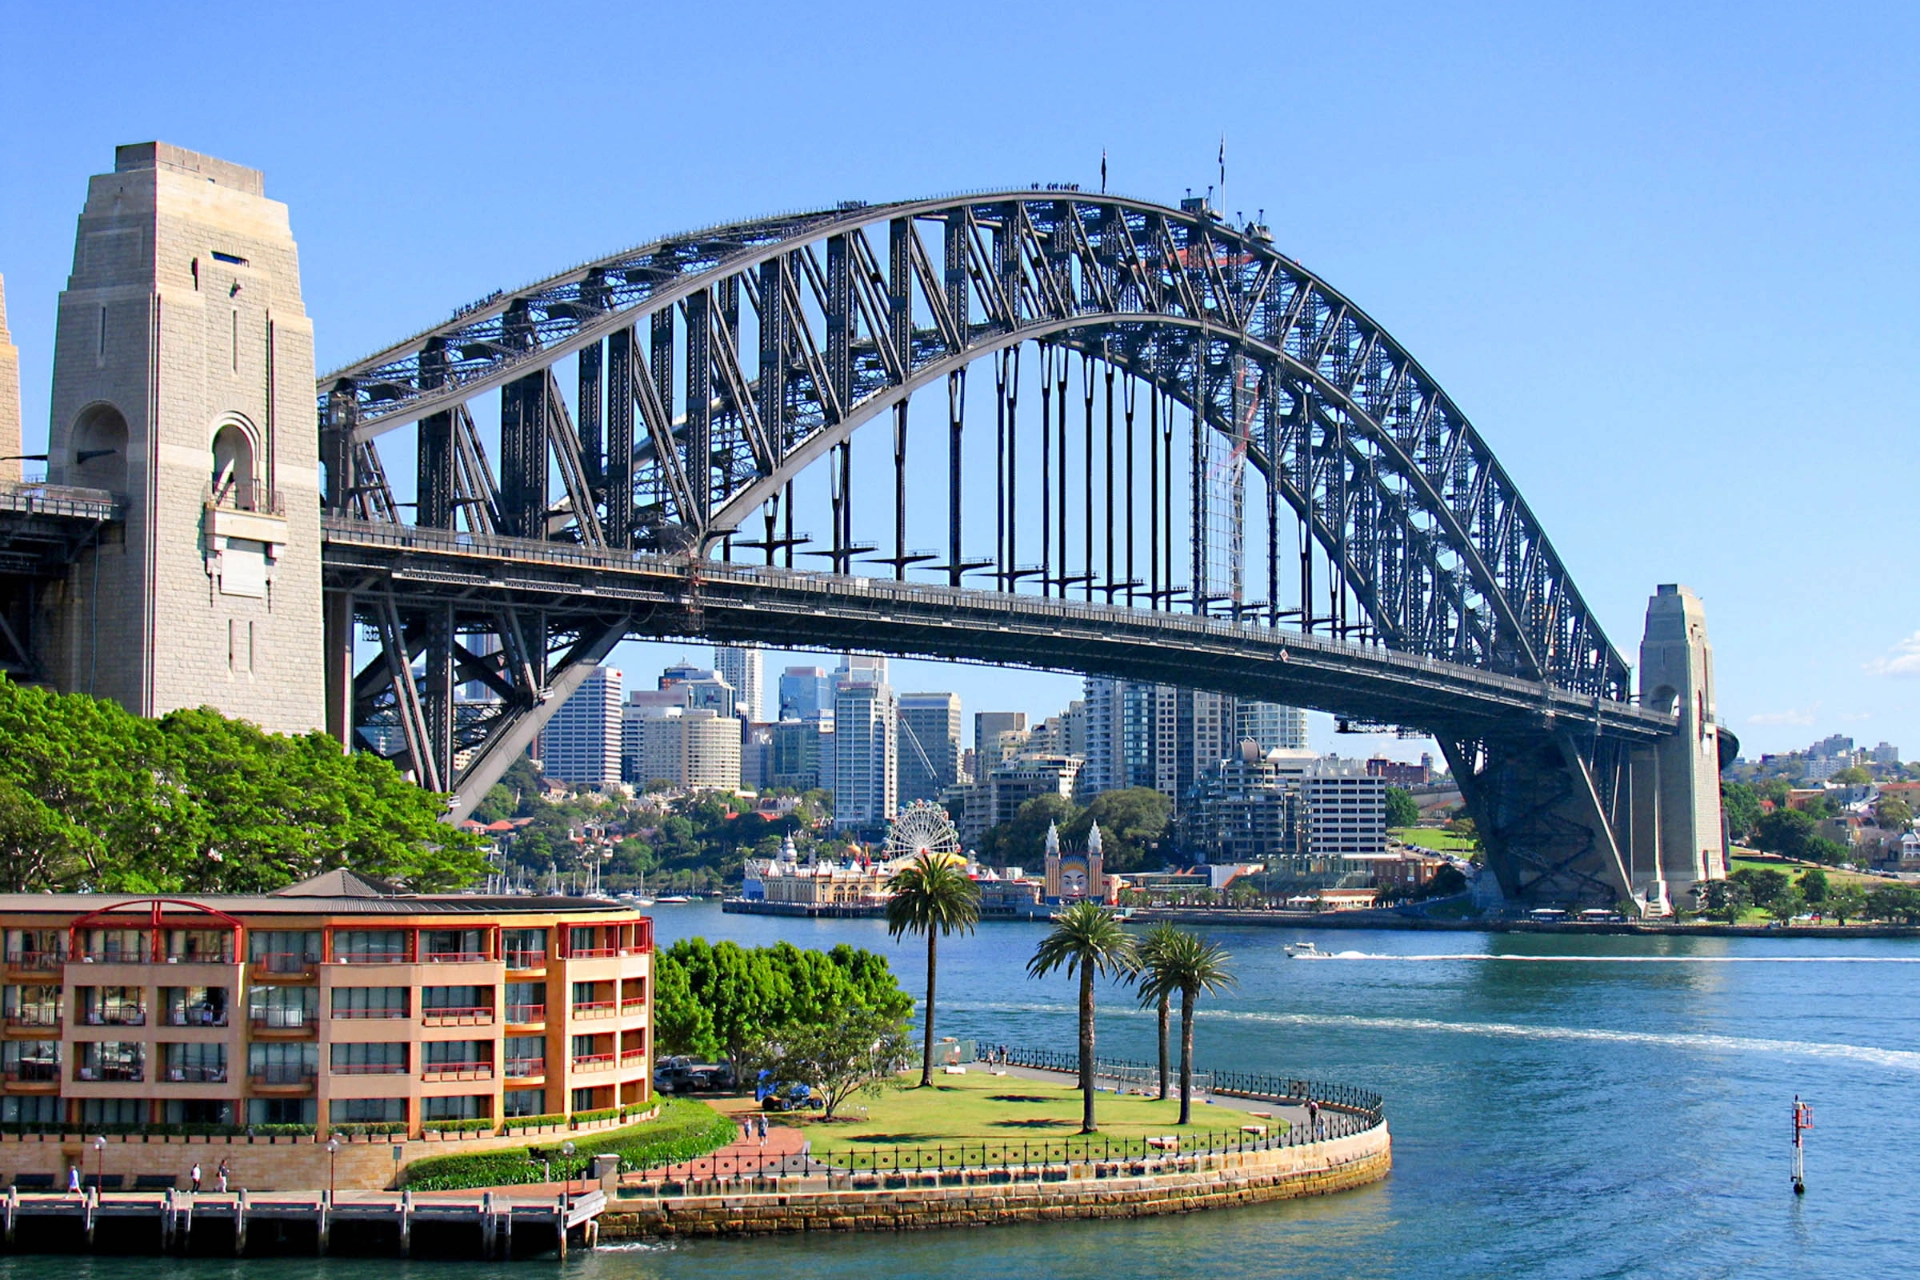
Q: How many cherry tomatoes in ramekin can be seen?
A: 0